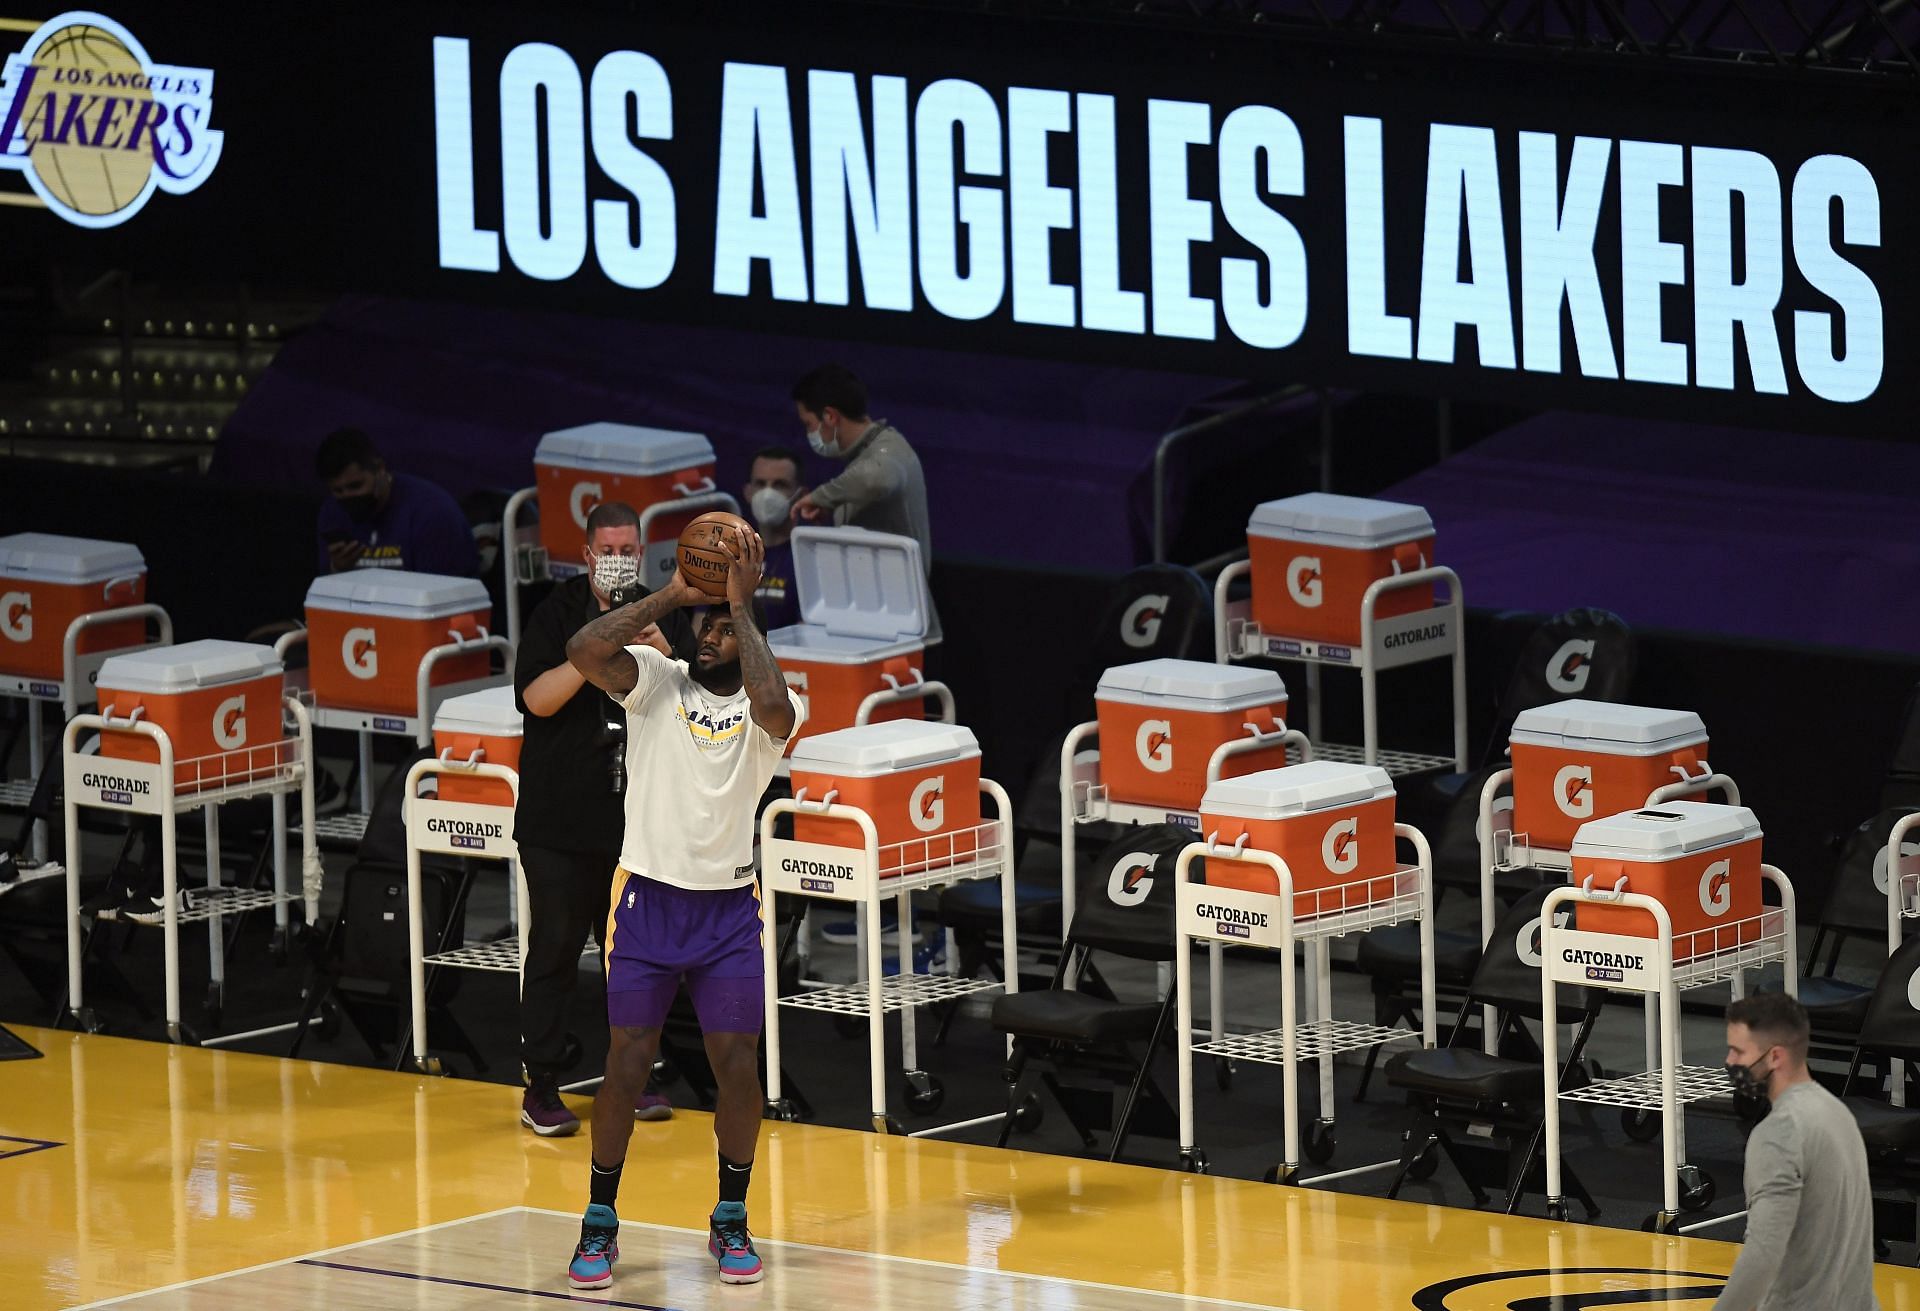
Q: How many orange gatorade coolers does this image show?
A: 12